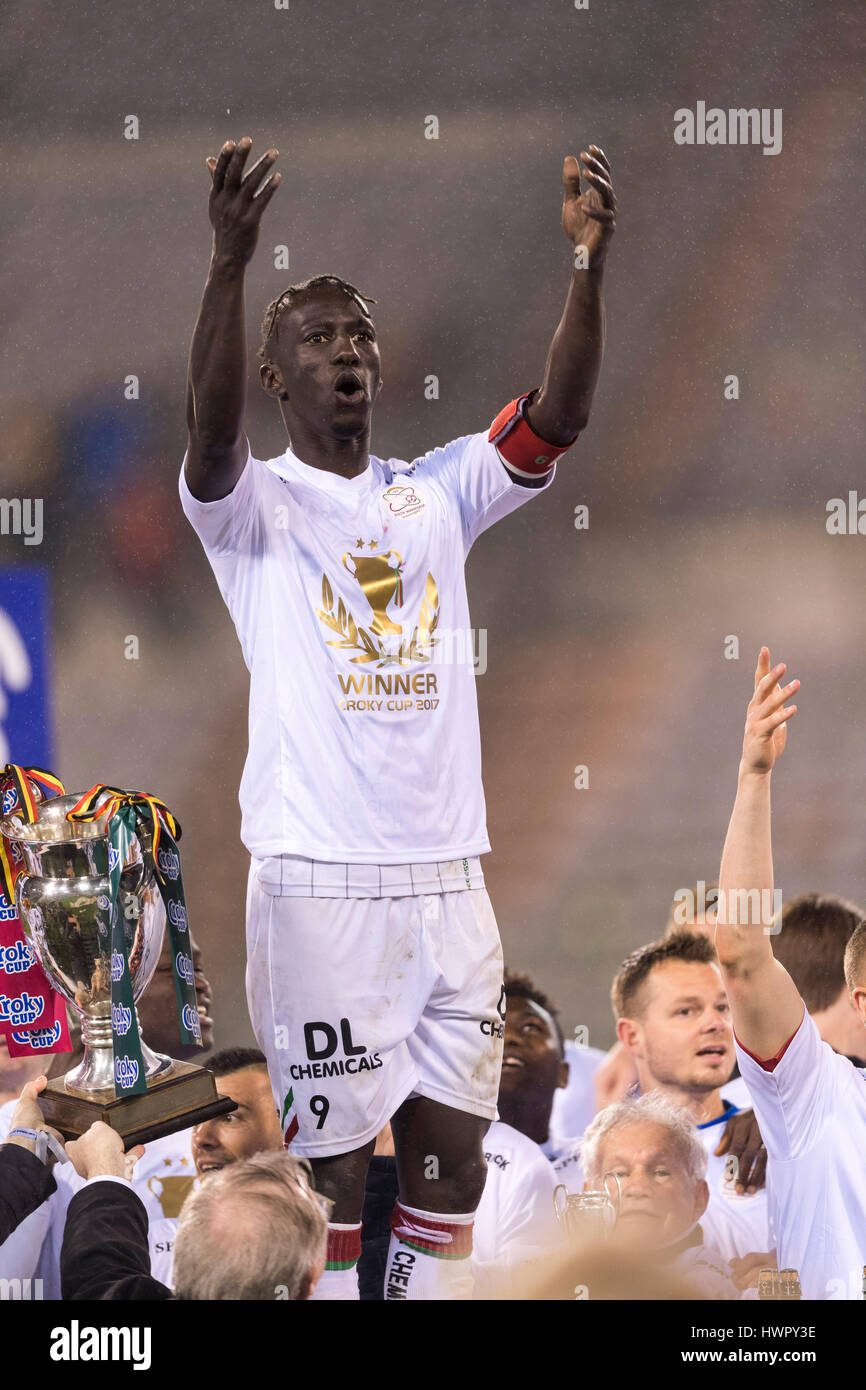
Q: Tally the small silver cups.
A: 1